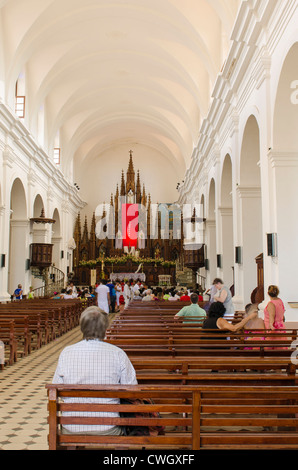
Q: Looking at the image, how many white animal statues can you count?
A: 0